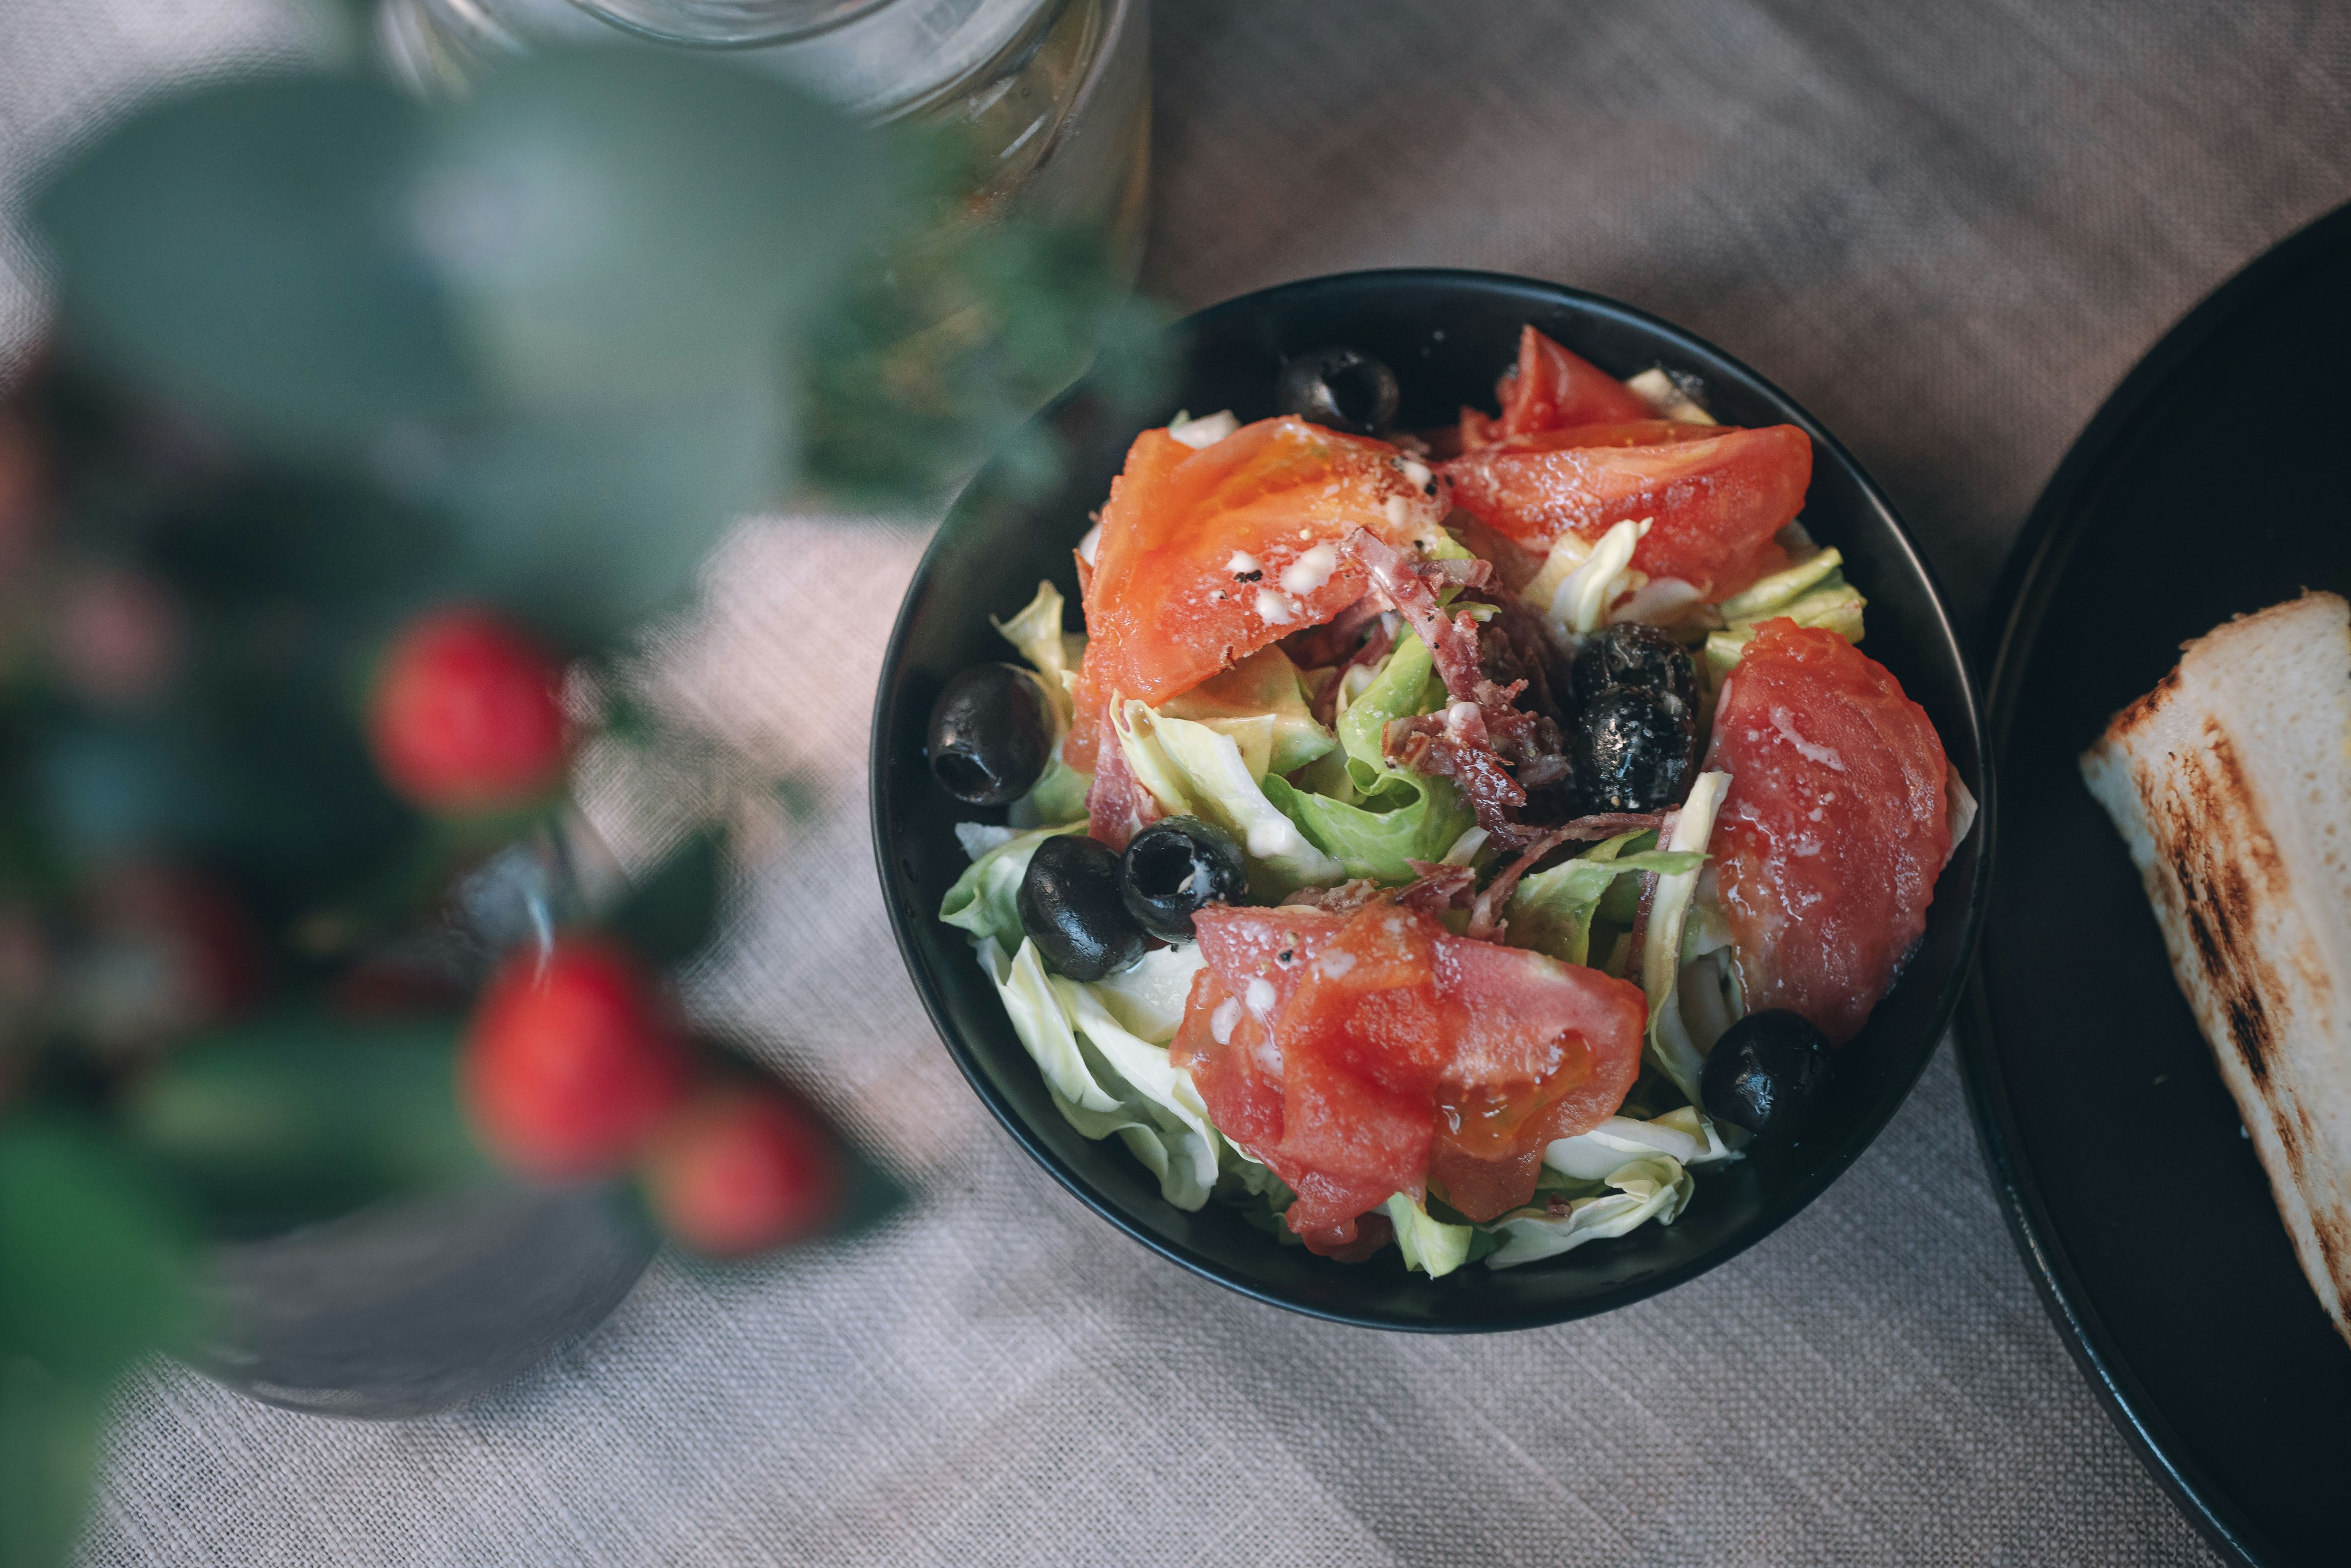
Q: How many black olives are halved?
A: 0